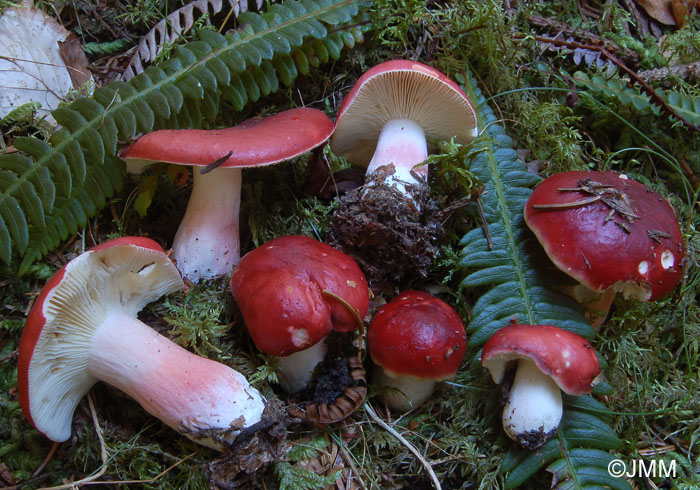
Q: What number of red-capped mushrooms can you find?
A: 7